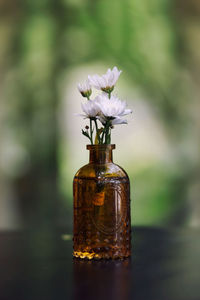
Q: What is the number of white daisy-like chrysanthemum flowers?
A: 4